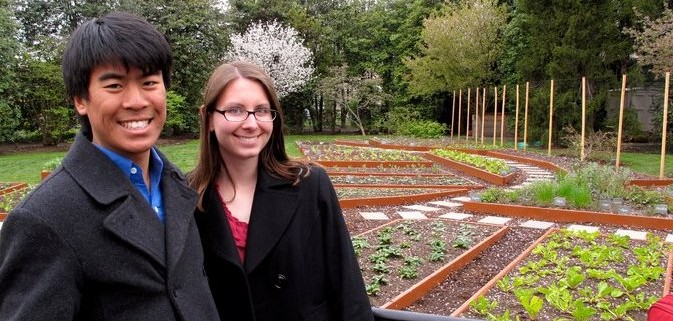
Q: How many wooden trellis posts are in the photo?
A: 13